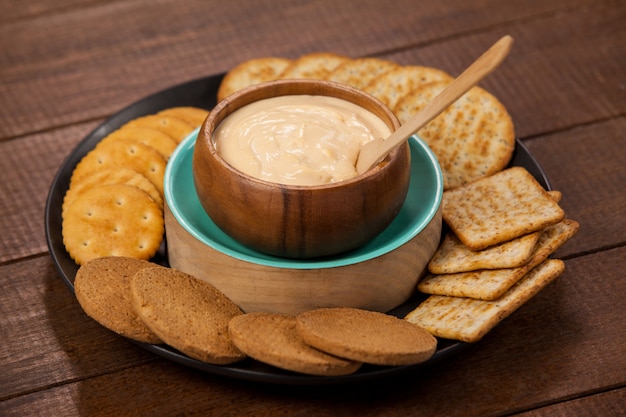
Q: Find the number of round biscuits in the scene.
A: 15